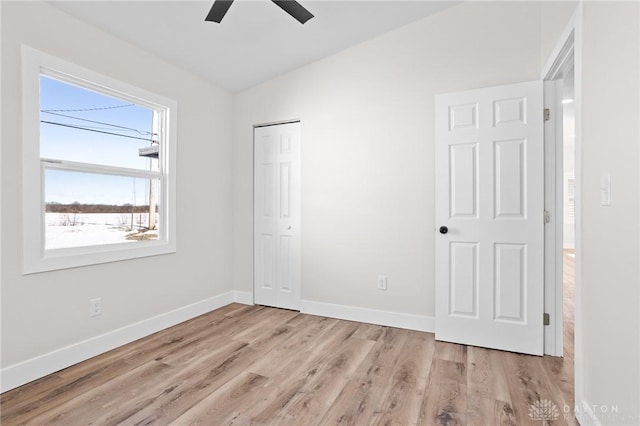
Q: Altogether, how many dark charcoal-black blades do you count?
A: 2